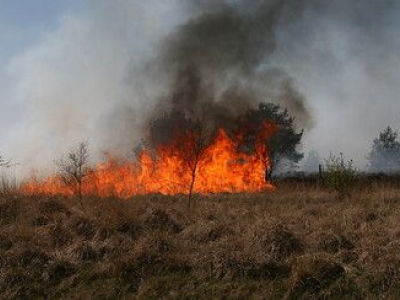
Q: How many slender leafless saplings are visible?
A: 2